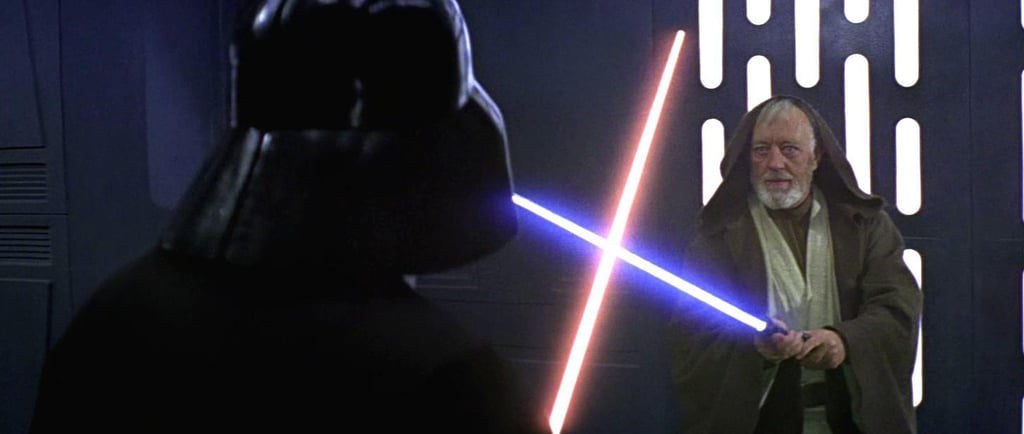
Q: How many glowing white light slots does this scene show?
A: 10